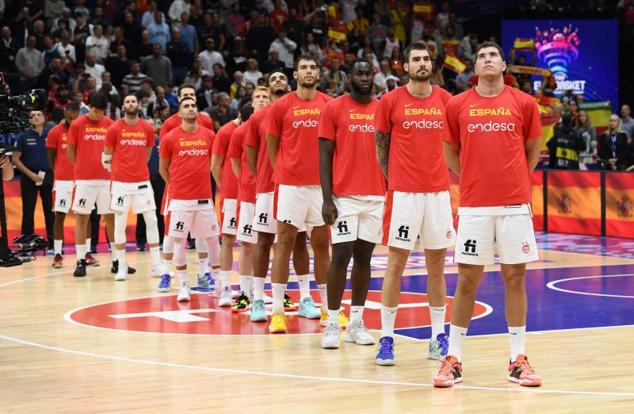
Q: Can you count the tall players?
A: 12